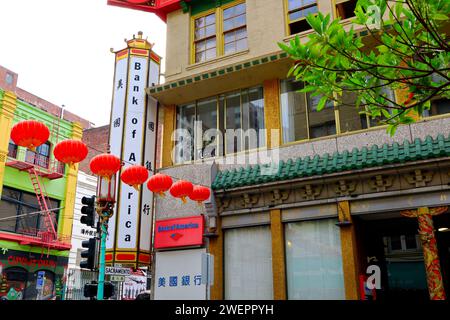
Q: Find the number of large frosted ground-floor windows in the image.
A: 2